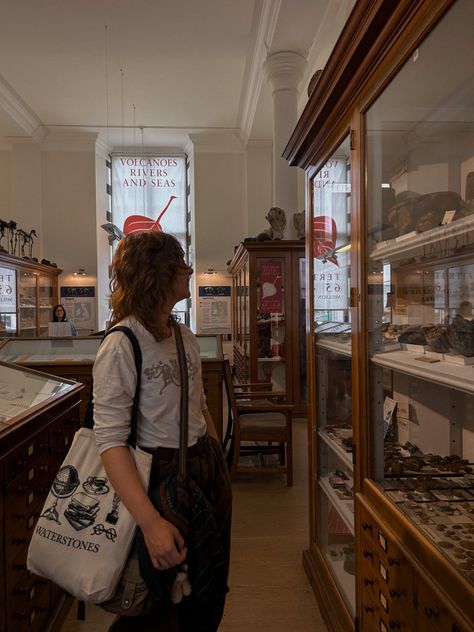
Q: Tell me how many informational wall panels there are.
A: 2